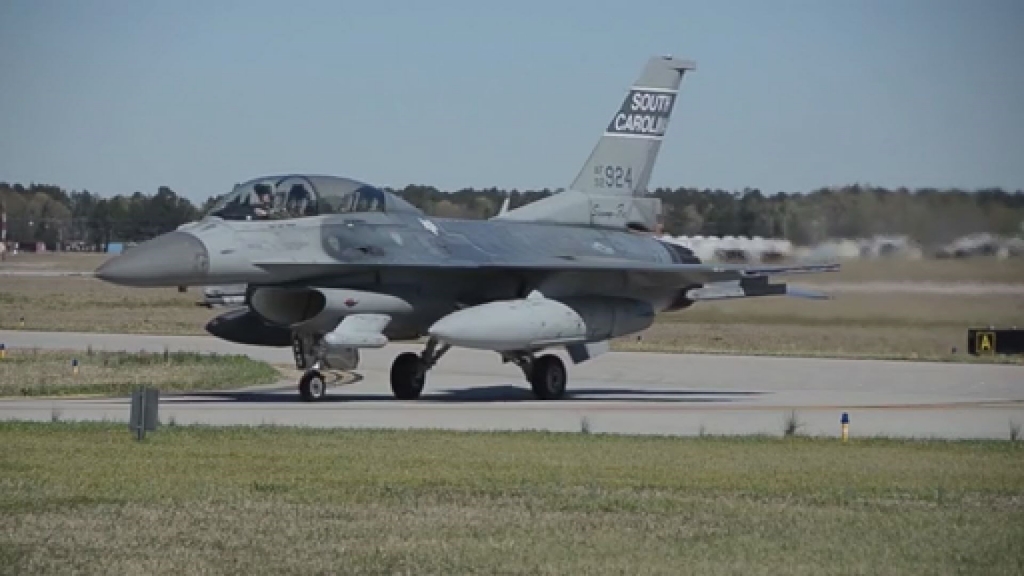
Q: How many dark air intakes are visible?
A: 1